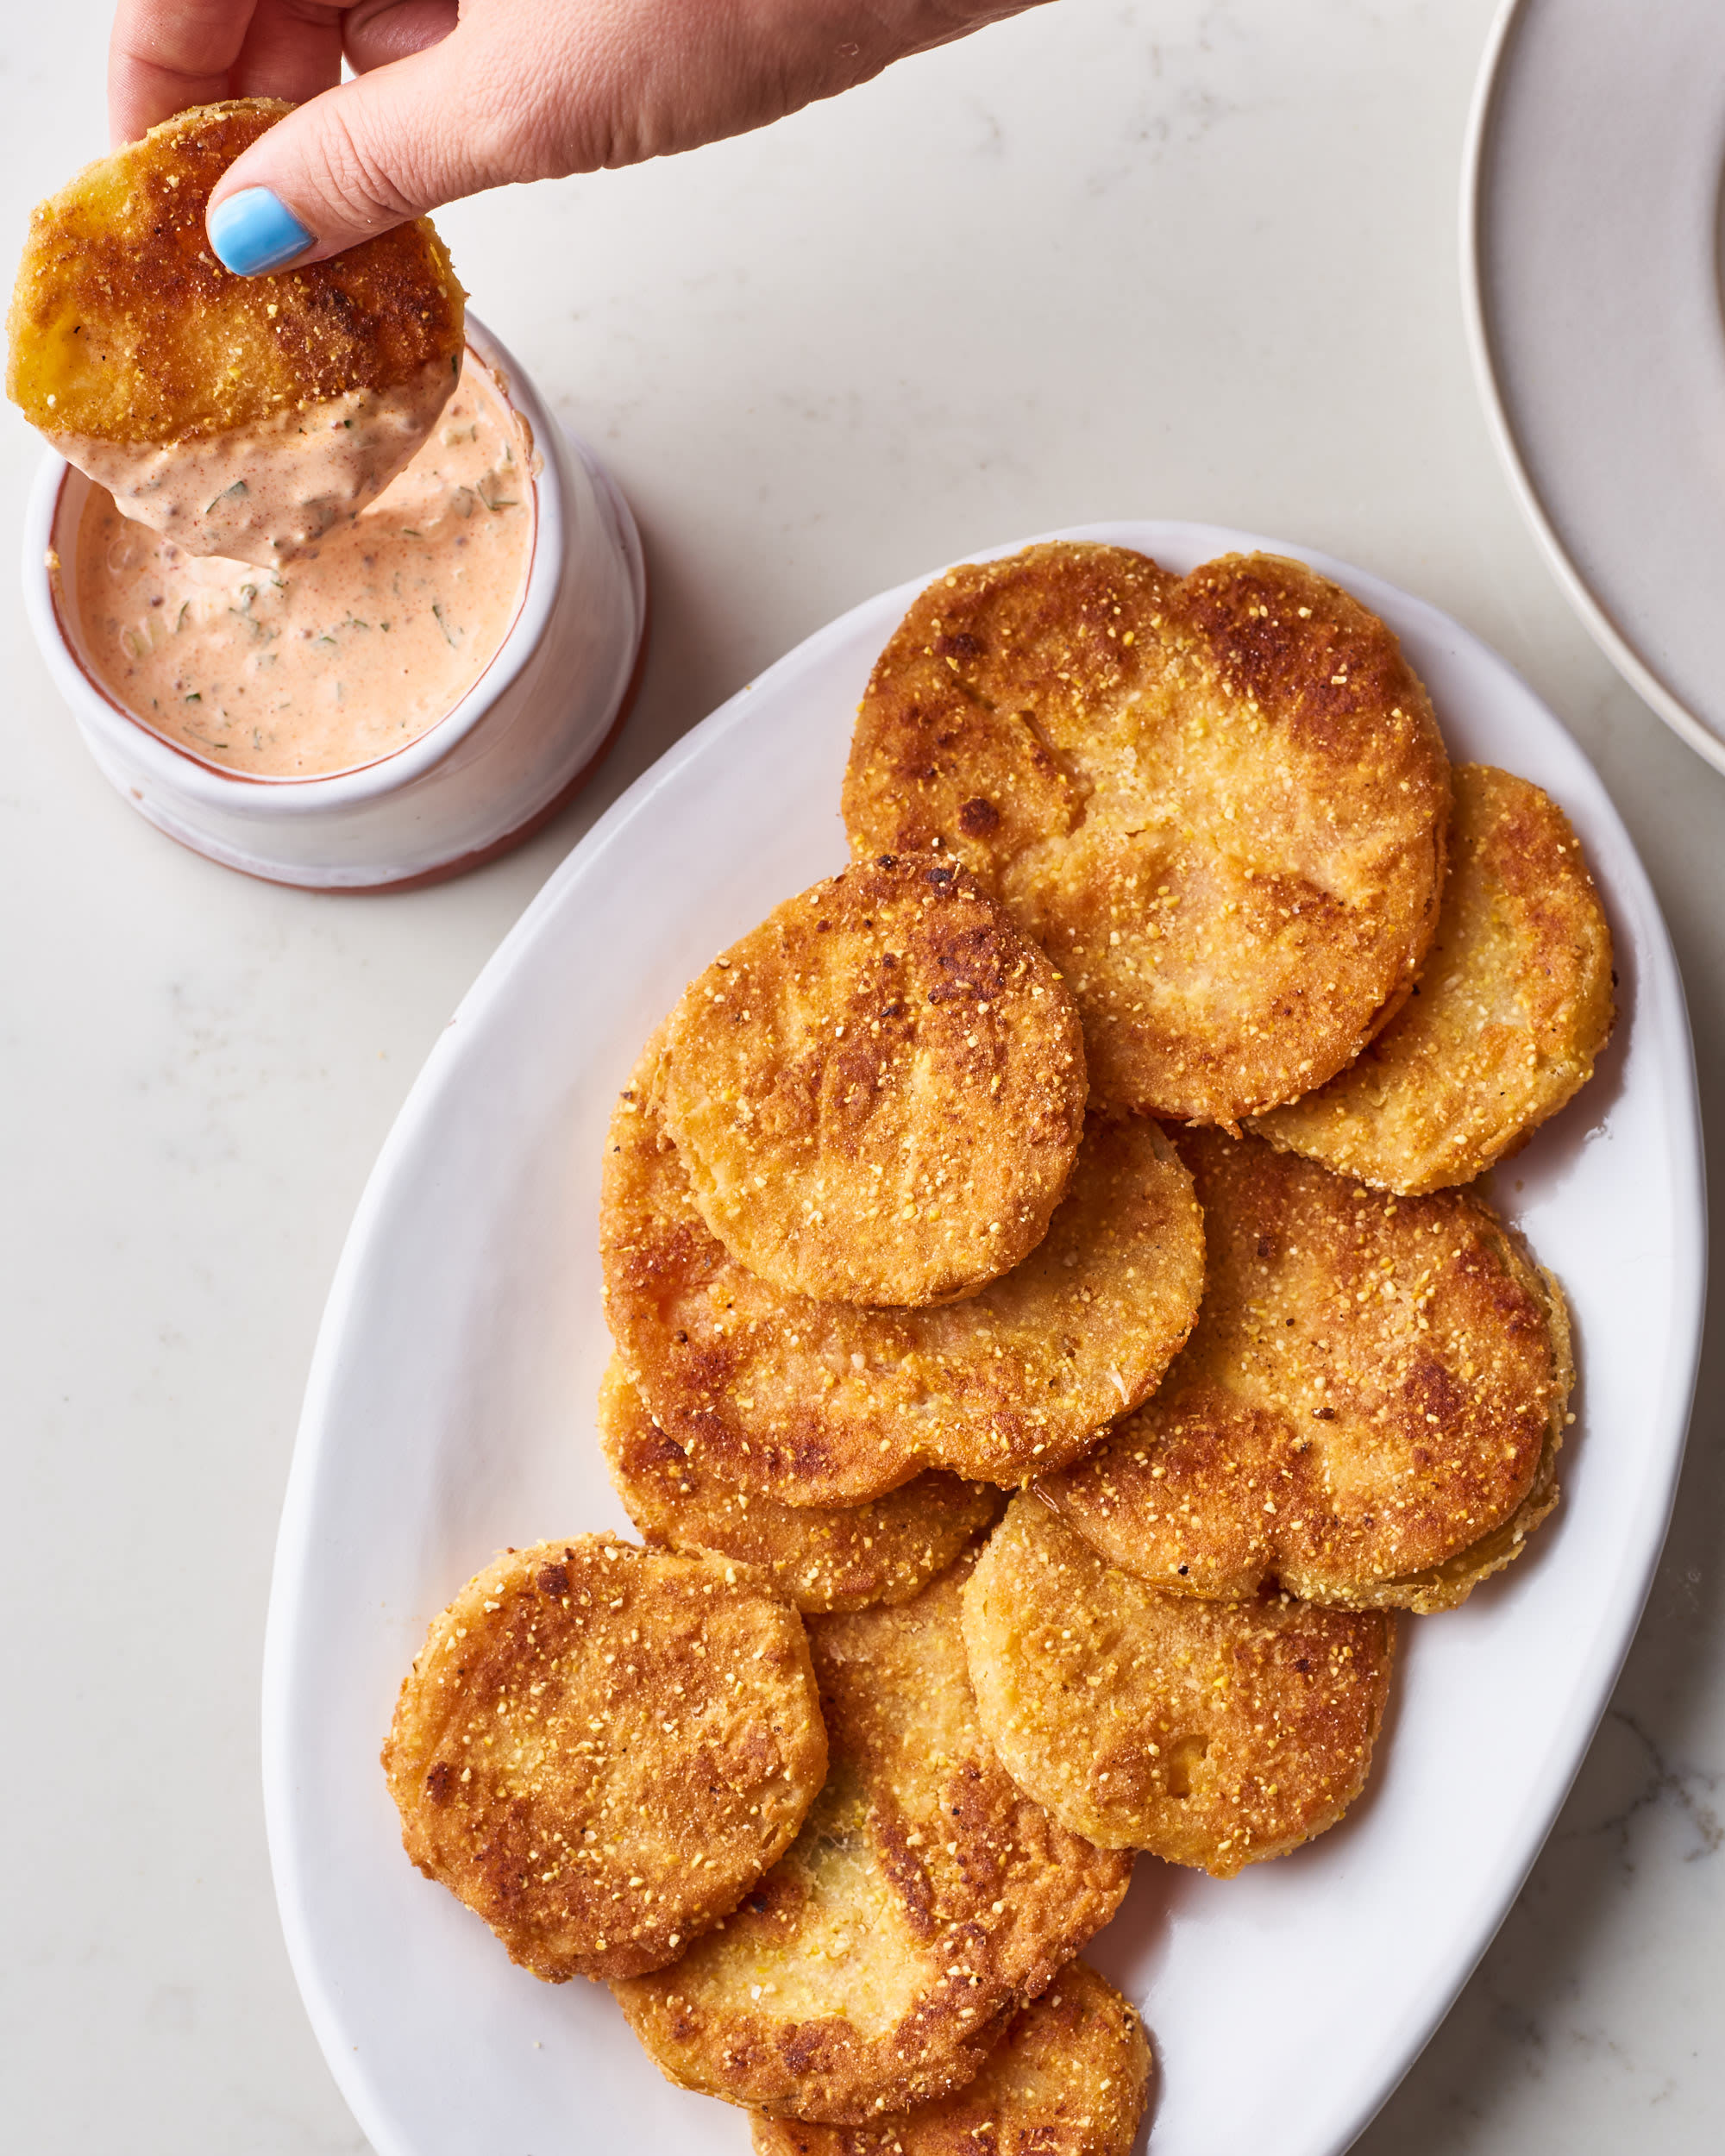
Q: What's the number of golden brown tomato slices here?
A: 11